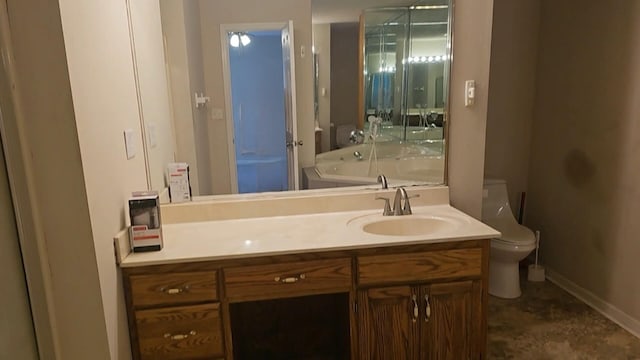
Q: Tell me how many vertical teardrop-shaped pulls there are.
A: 2